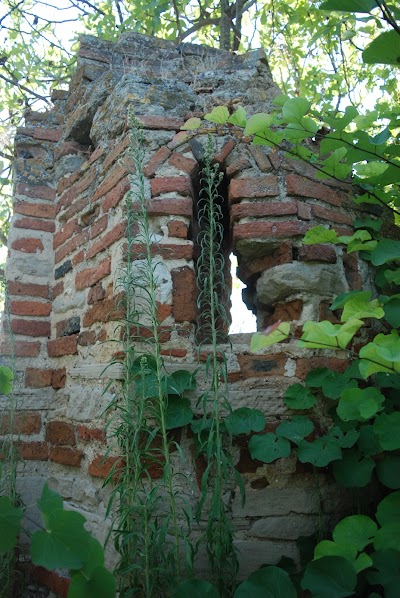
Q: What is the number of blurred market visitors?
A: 0